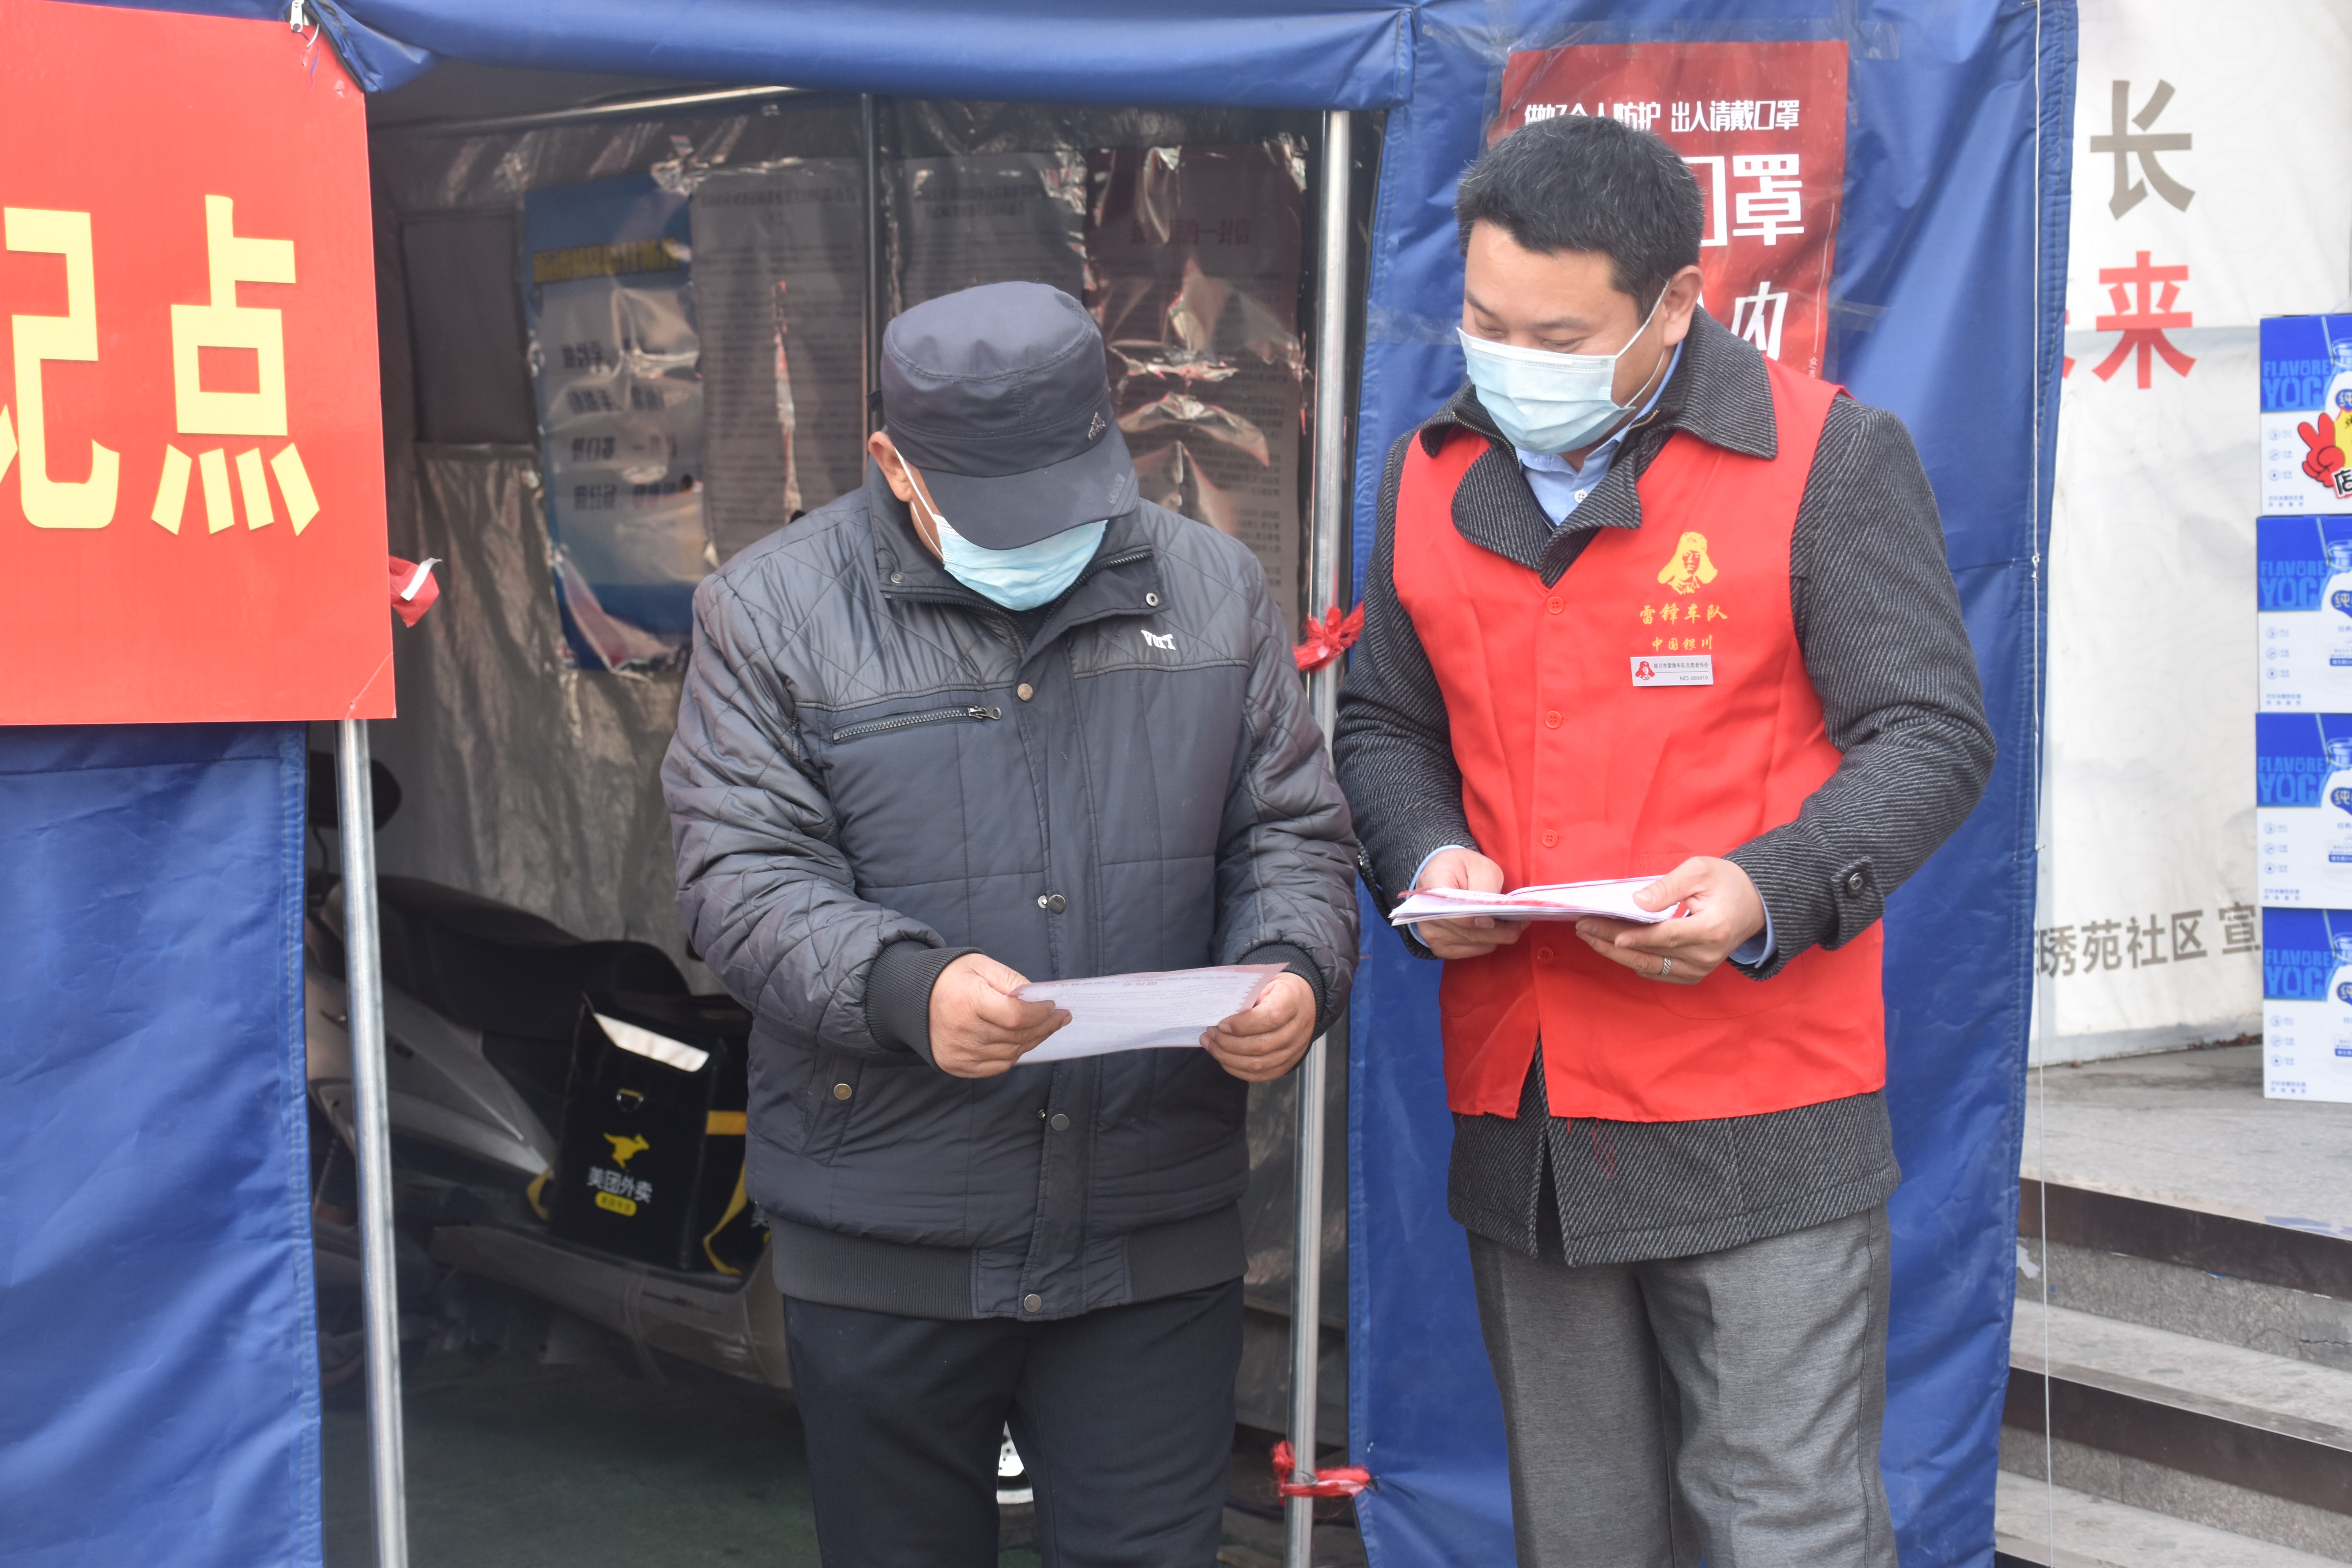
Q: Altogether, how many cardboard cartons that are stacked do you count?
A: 4